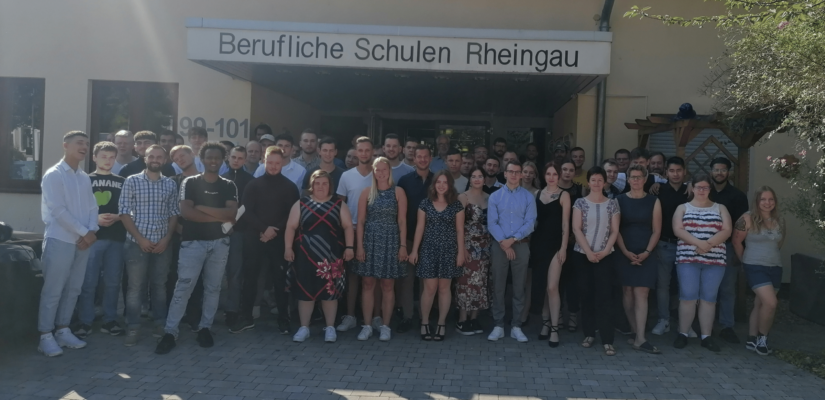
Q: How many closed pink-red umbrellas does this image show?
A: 0